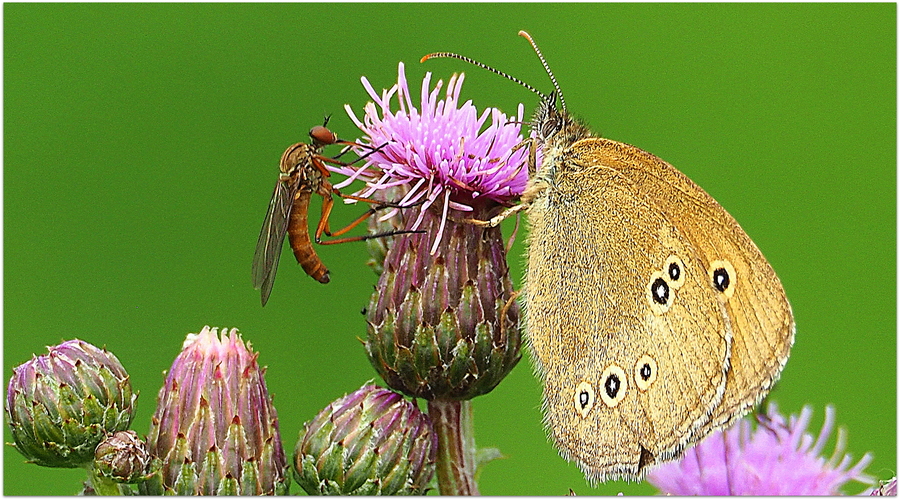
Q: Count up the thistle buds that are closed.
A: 4